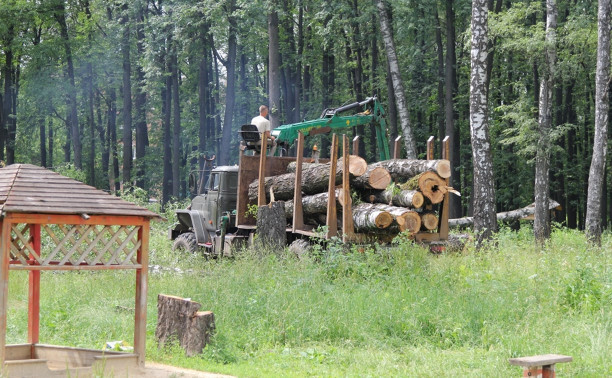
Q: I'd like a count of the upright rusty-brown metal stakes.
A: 8